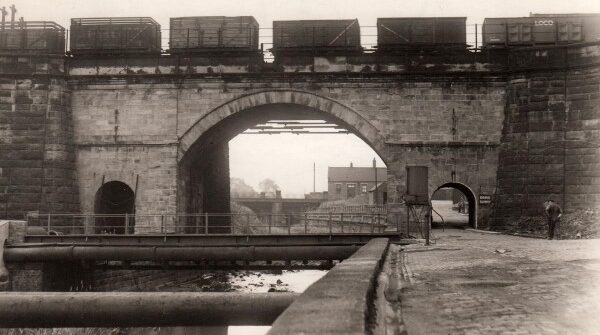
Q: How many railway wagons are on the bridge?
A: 6